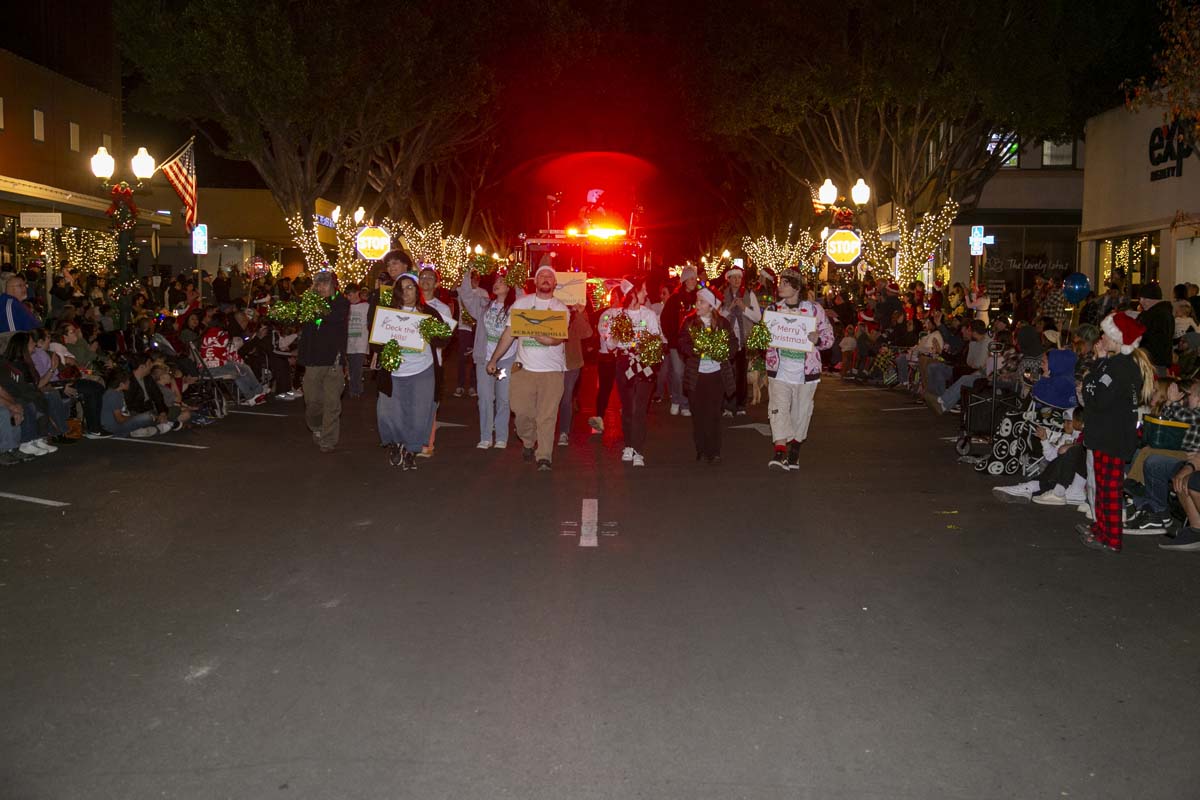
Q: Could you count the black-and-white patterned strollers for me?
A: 1